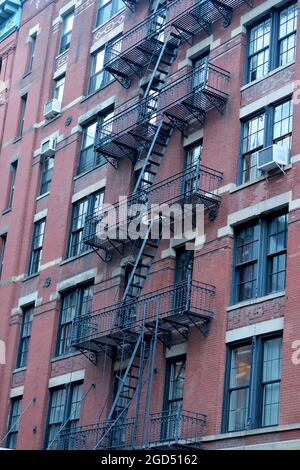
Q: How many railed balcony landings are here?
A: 5